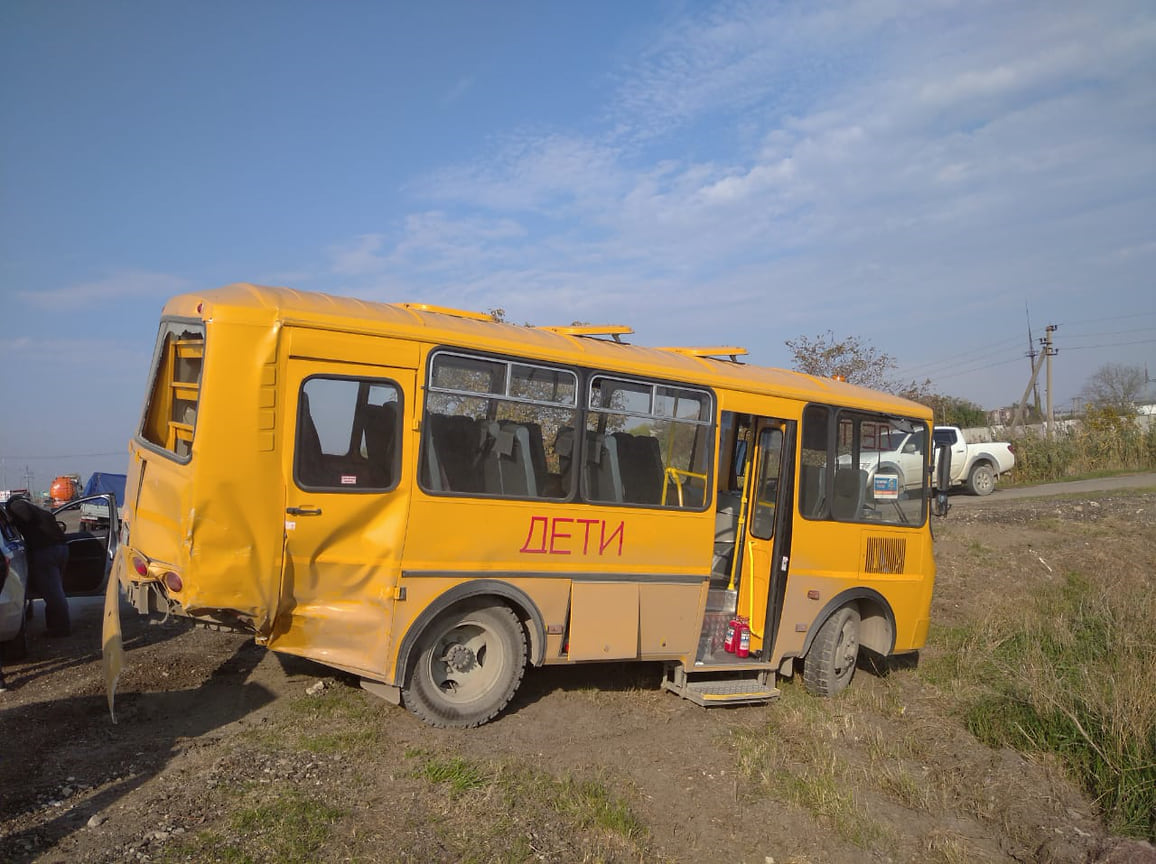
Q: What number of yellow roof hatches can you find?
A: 3